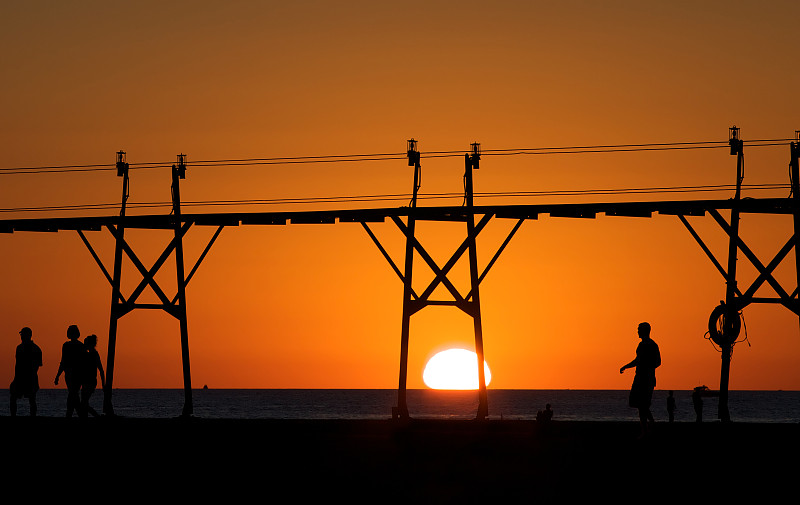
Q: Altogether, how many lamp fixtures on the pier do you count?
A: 6